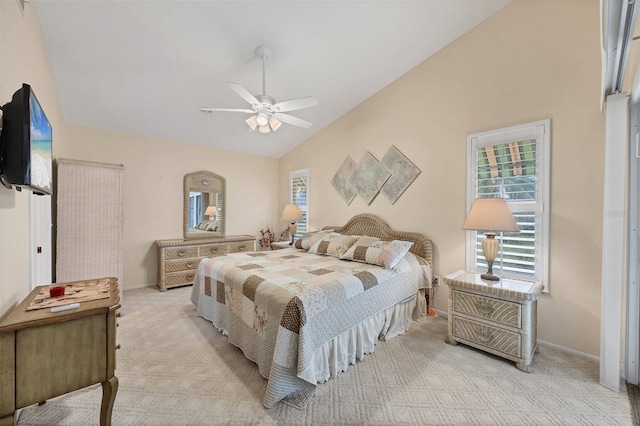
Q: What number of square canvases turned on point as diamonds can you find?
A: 3